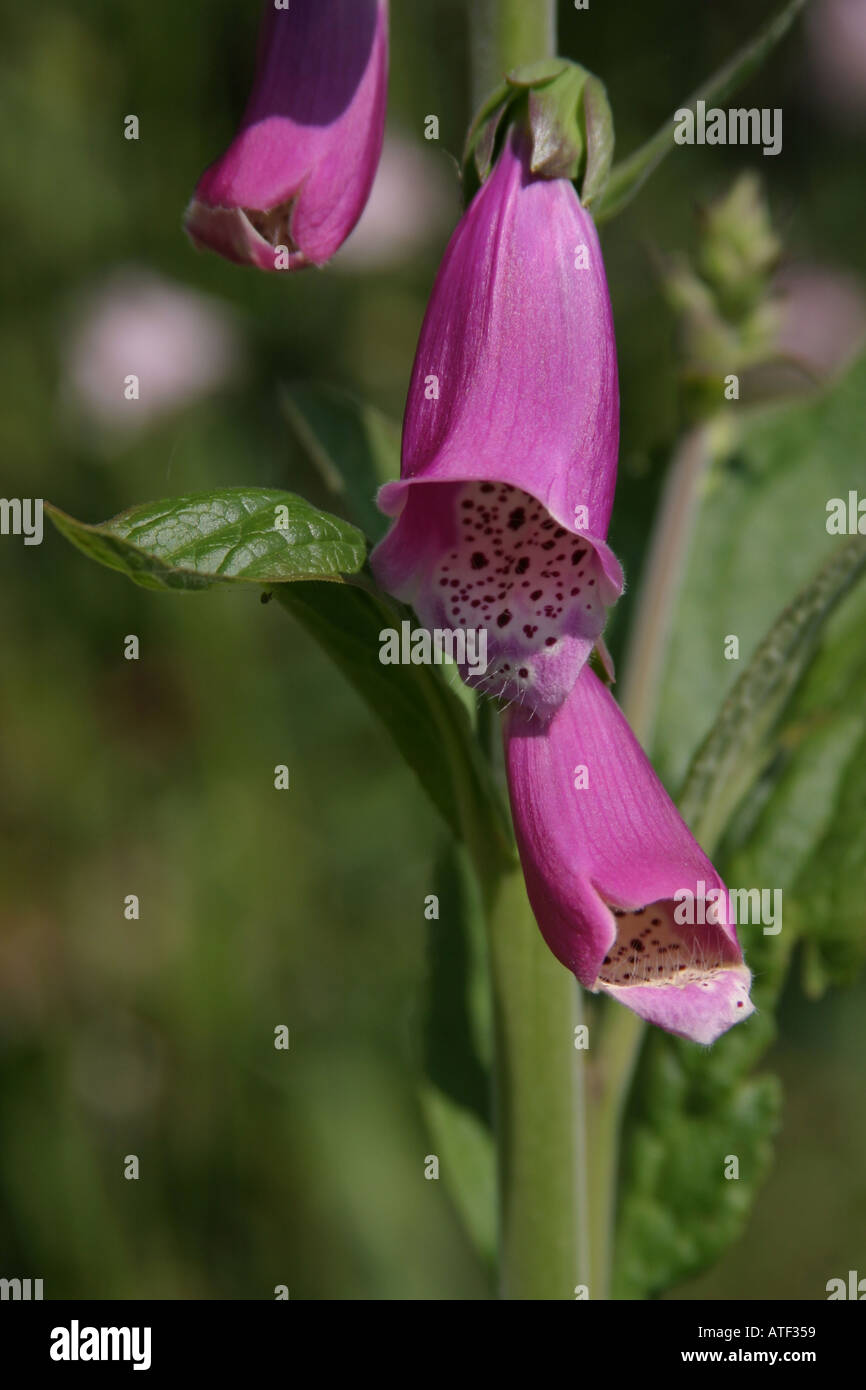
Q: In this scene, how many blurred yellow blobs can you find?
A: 0